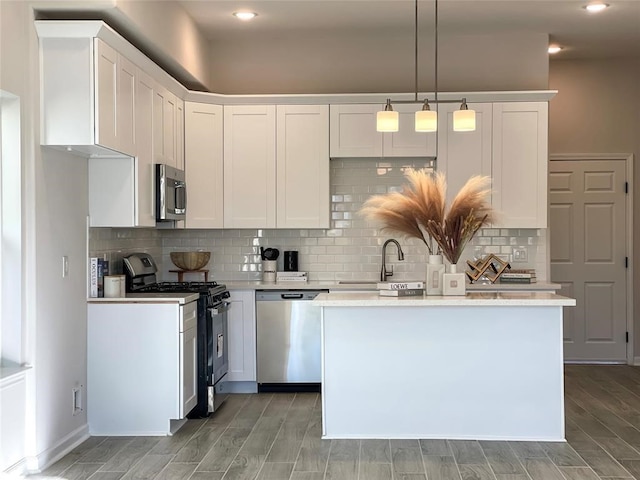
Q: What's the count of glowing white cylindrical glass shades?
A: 3